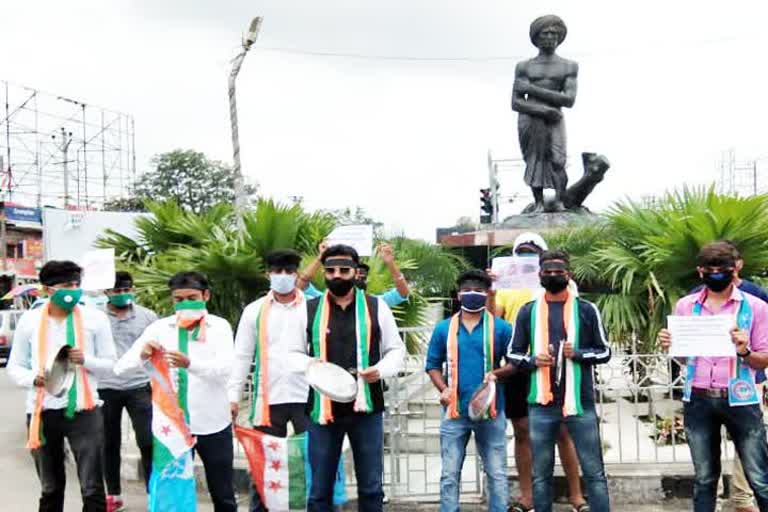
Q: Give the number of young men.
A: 11